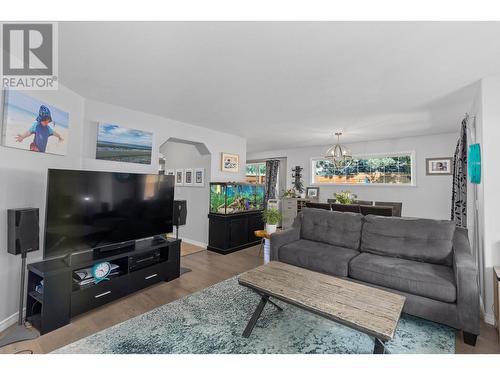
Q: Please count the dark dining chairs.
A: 6